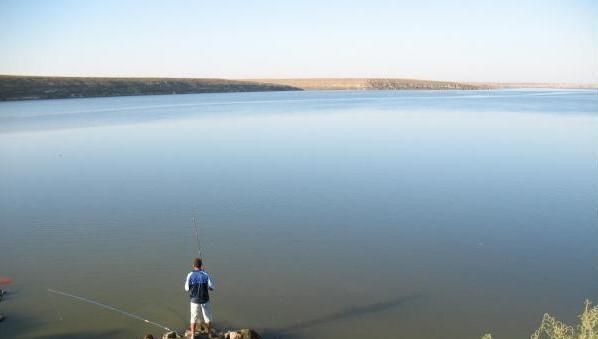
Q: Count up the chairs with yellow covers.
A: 0